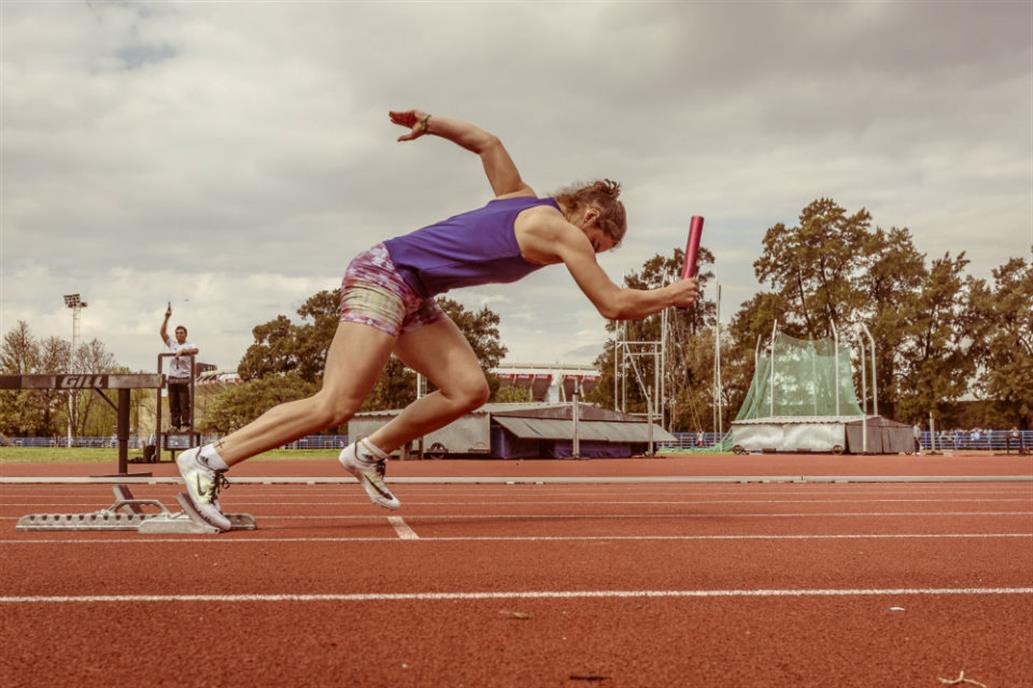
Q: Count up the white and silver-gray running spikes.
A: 2